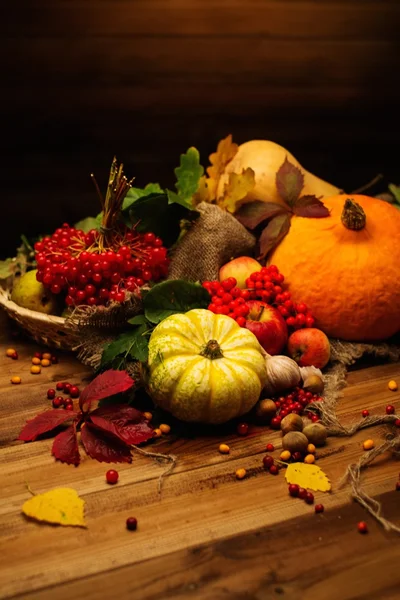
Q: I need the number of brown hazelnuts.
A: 5